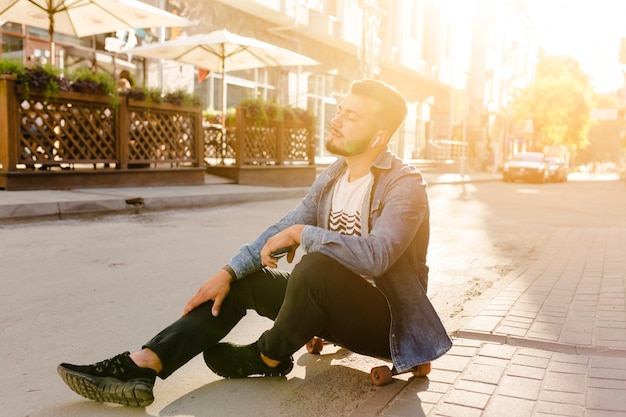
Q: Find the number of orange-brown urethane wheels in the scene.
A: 3